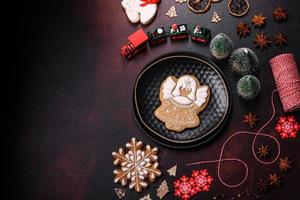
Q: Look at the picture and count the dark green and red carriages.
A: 3